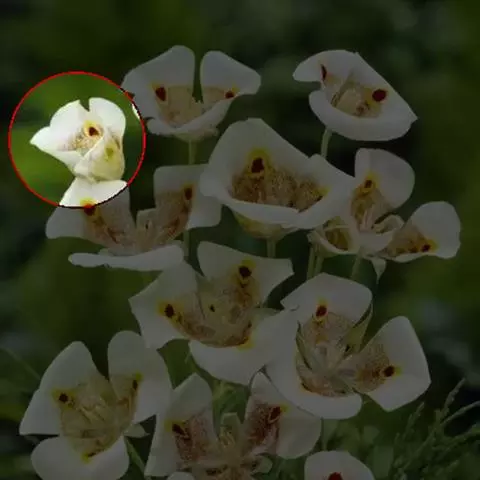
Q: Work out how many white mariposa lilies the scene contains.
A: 11